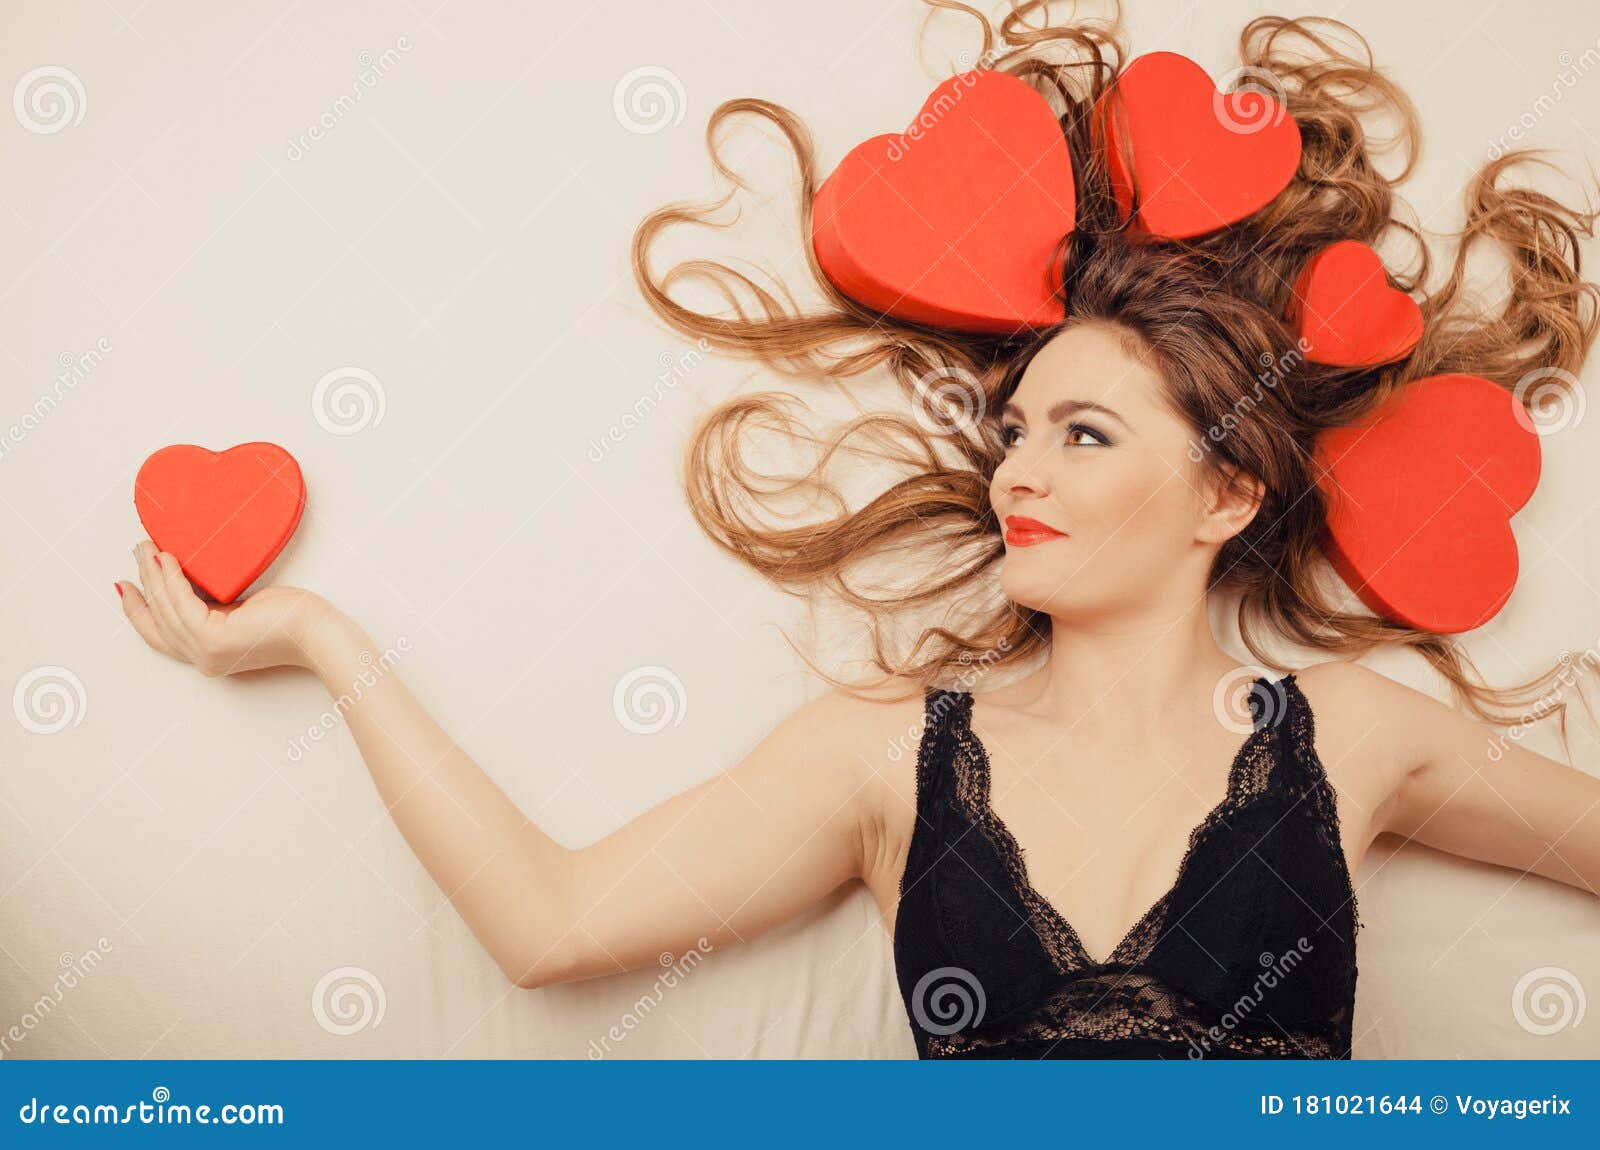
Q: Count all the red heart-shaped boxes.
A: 5